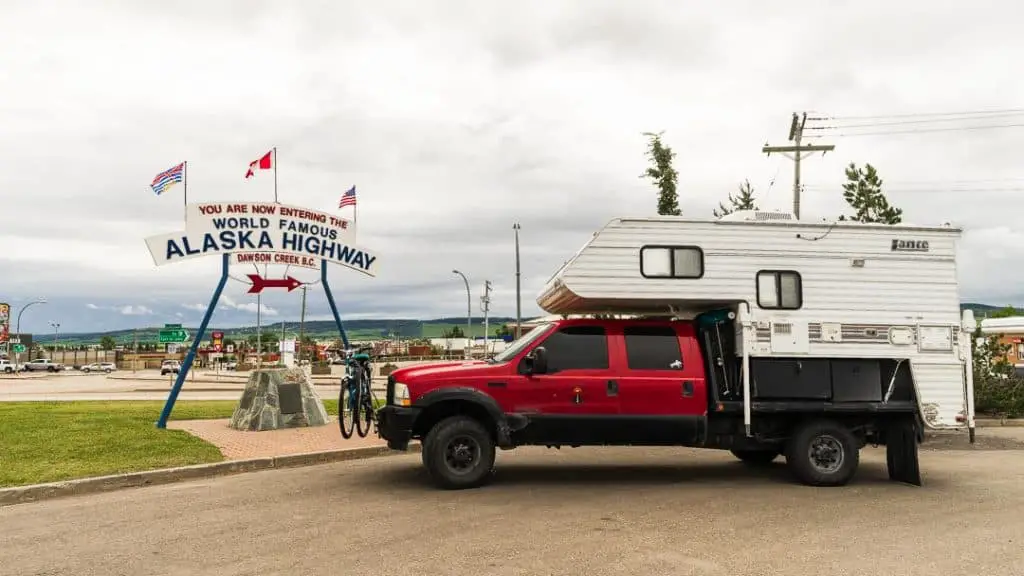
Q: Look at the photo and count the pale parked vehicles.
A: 4